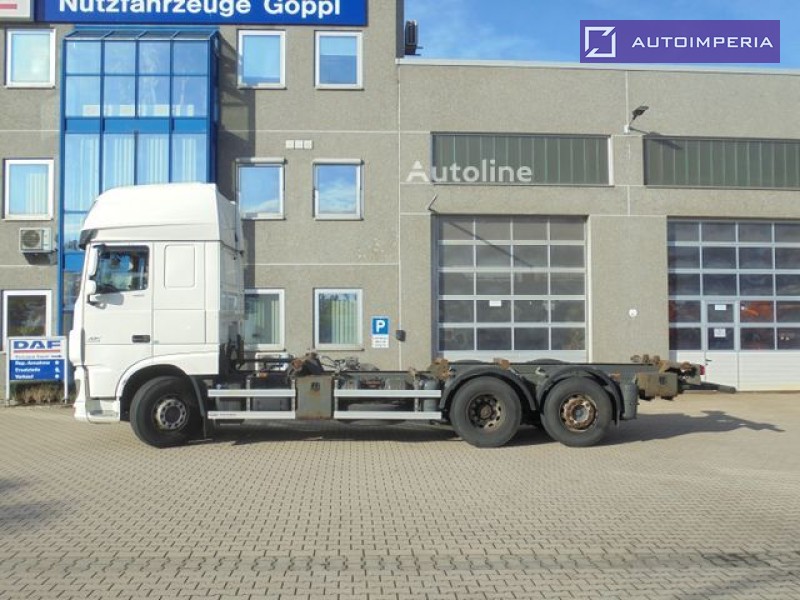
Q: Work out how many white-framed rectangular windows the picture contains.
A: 9